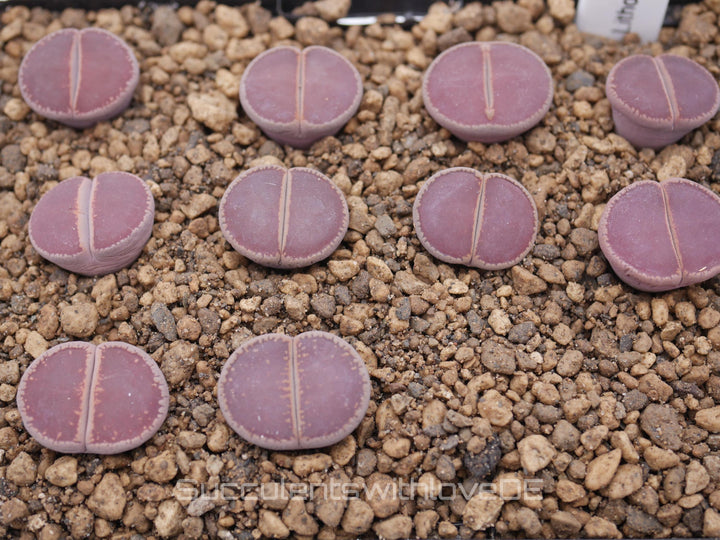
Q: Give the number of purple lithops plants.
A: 10